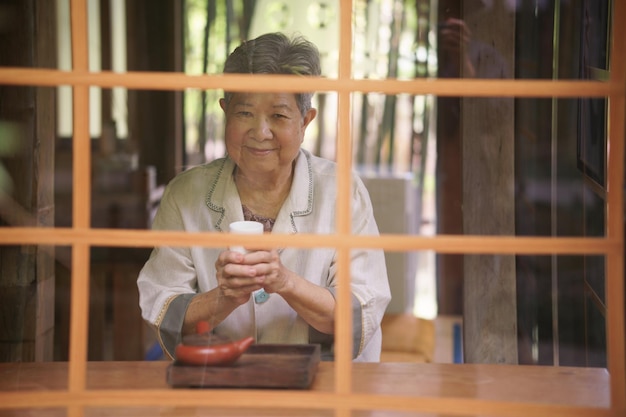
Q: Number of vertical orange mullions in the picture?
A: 3